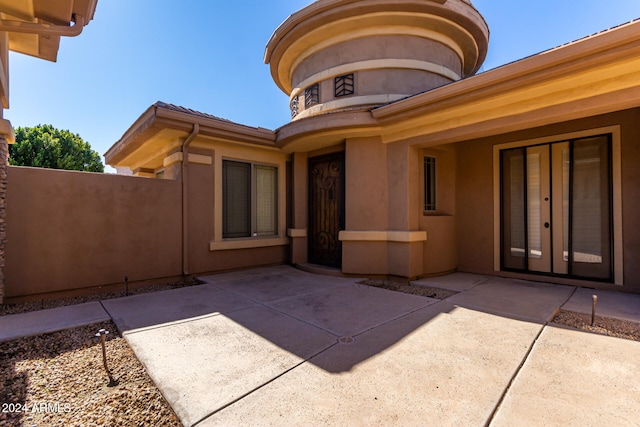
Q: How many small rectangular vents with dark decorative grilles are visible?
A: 3